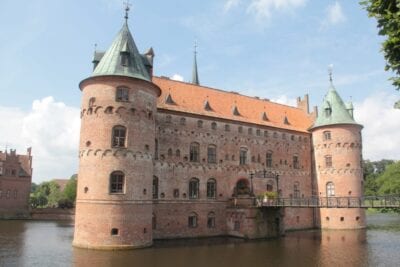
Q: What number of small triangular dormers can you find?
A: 5